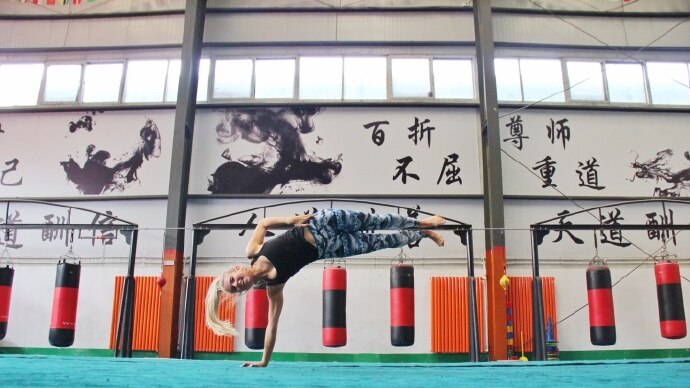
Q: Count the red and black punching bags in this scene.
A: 7